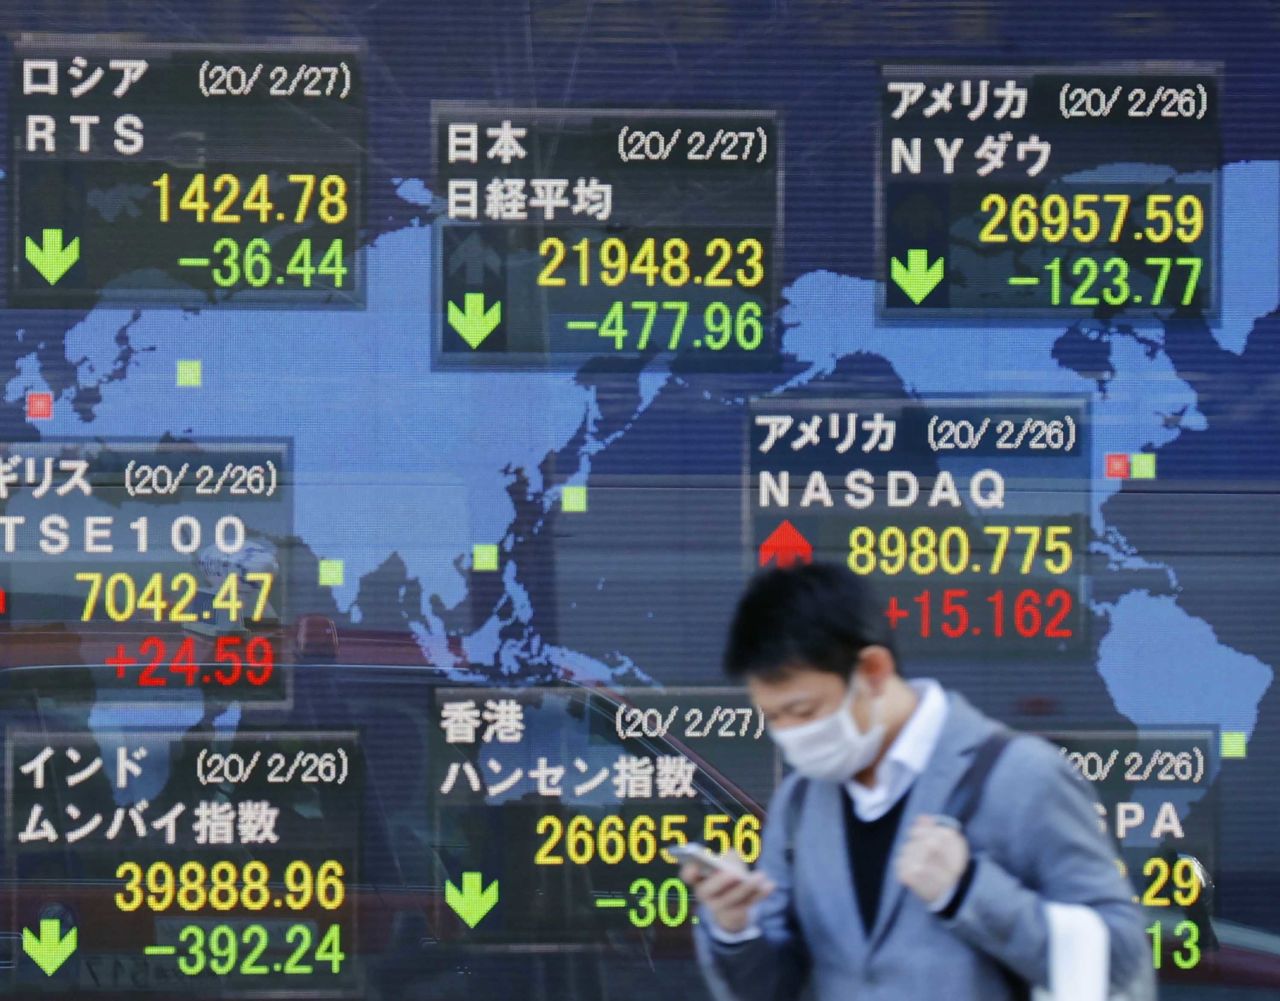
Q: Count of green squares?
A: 6